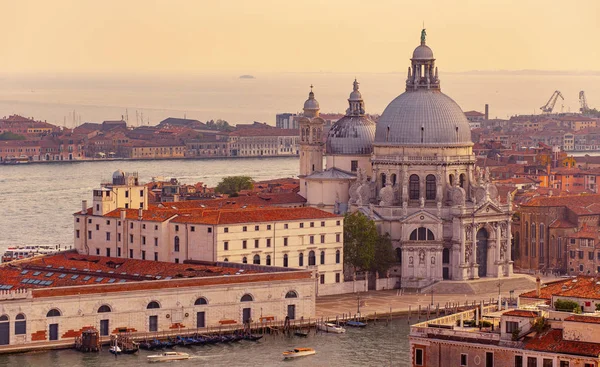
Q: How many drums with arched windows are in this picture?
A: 1